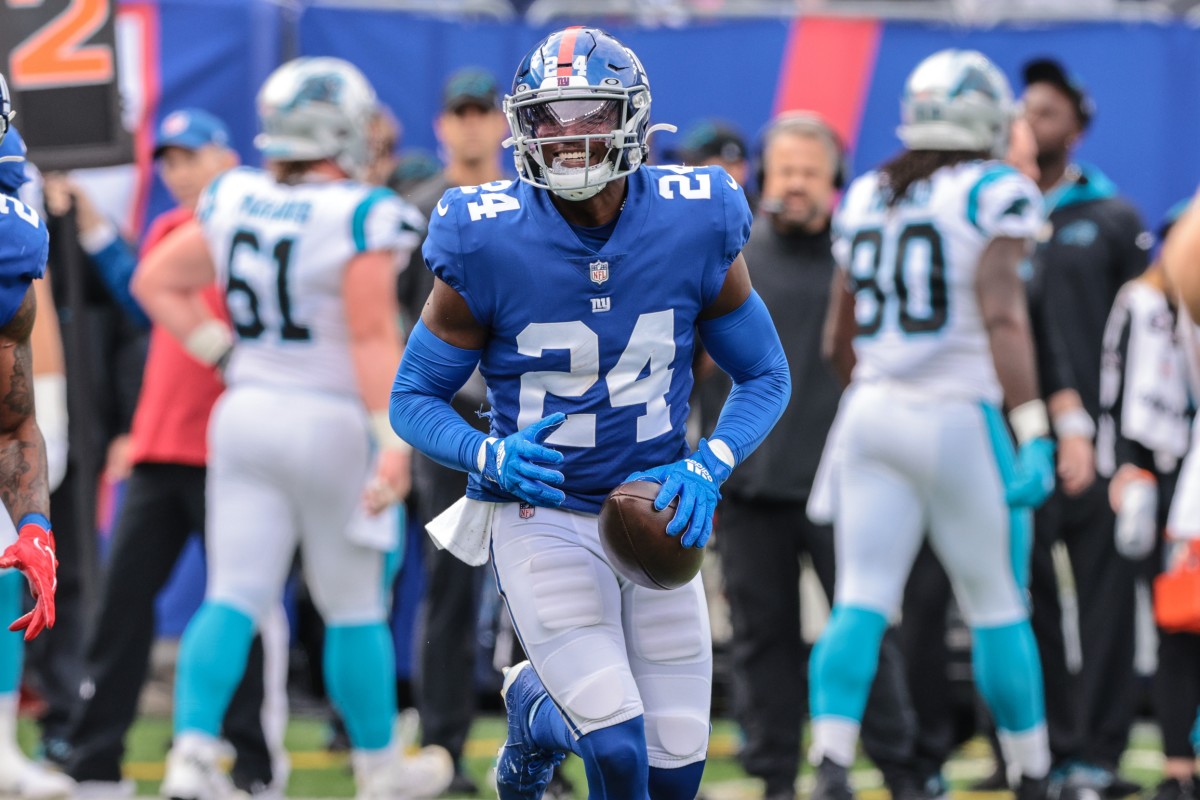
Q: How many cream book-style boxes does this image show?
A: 0